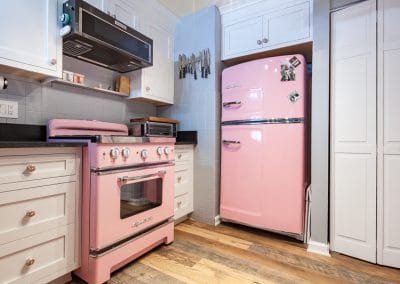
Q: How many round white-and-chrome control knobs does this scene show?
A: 5